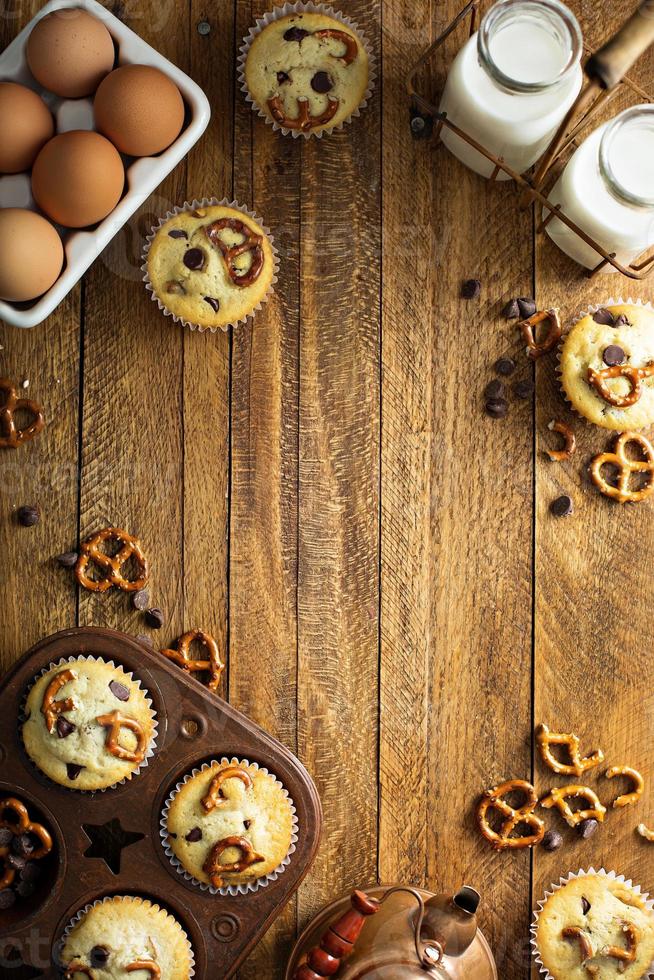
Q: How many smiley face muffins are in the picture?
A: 1